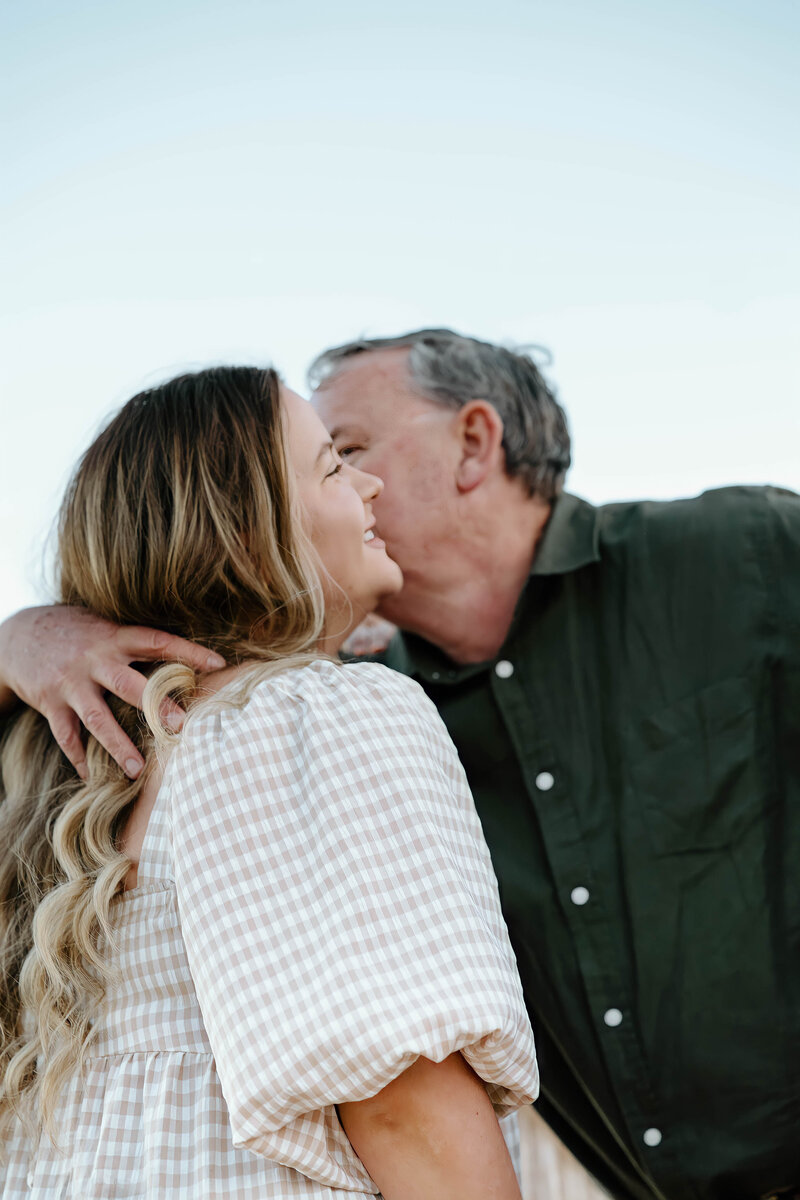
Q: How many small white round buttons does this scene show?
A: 5